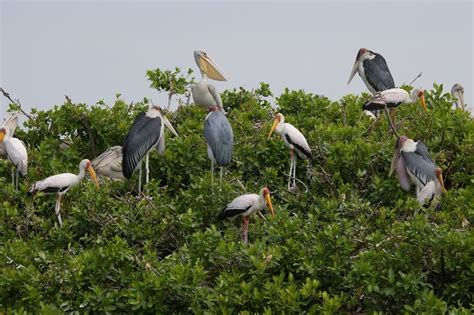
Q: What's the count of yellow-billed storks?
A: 6